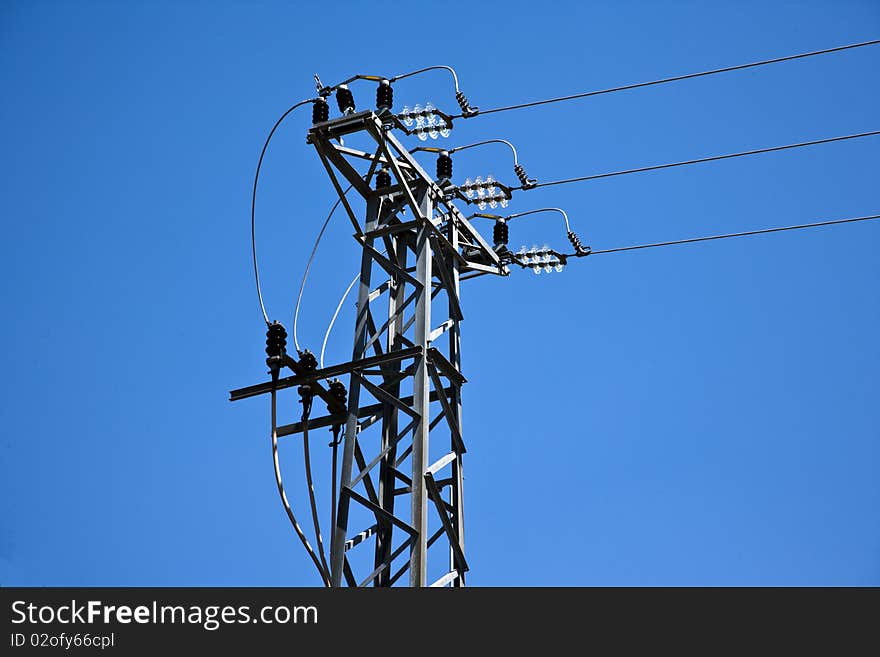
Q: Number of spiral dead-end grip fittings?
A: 3